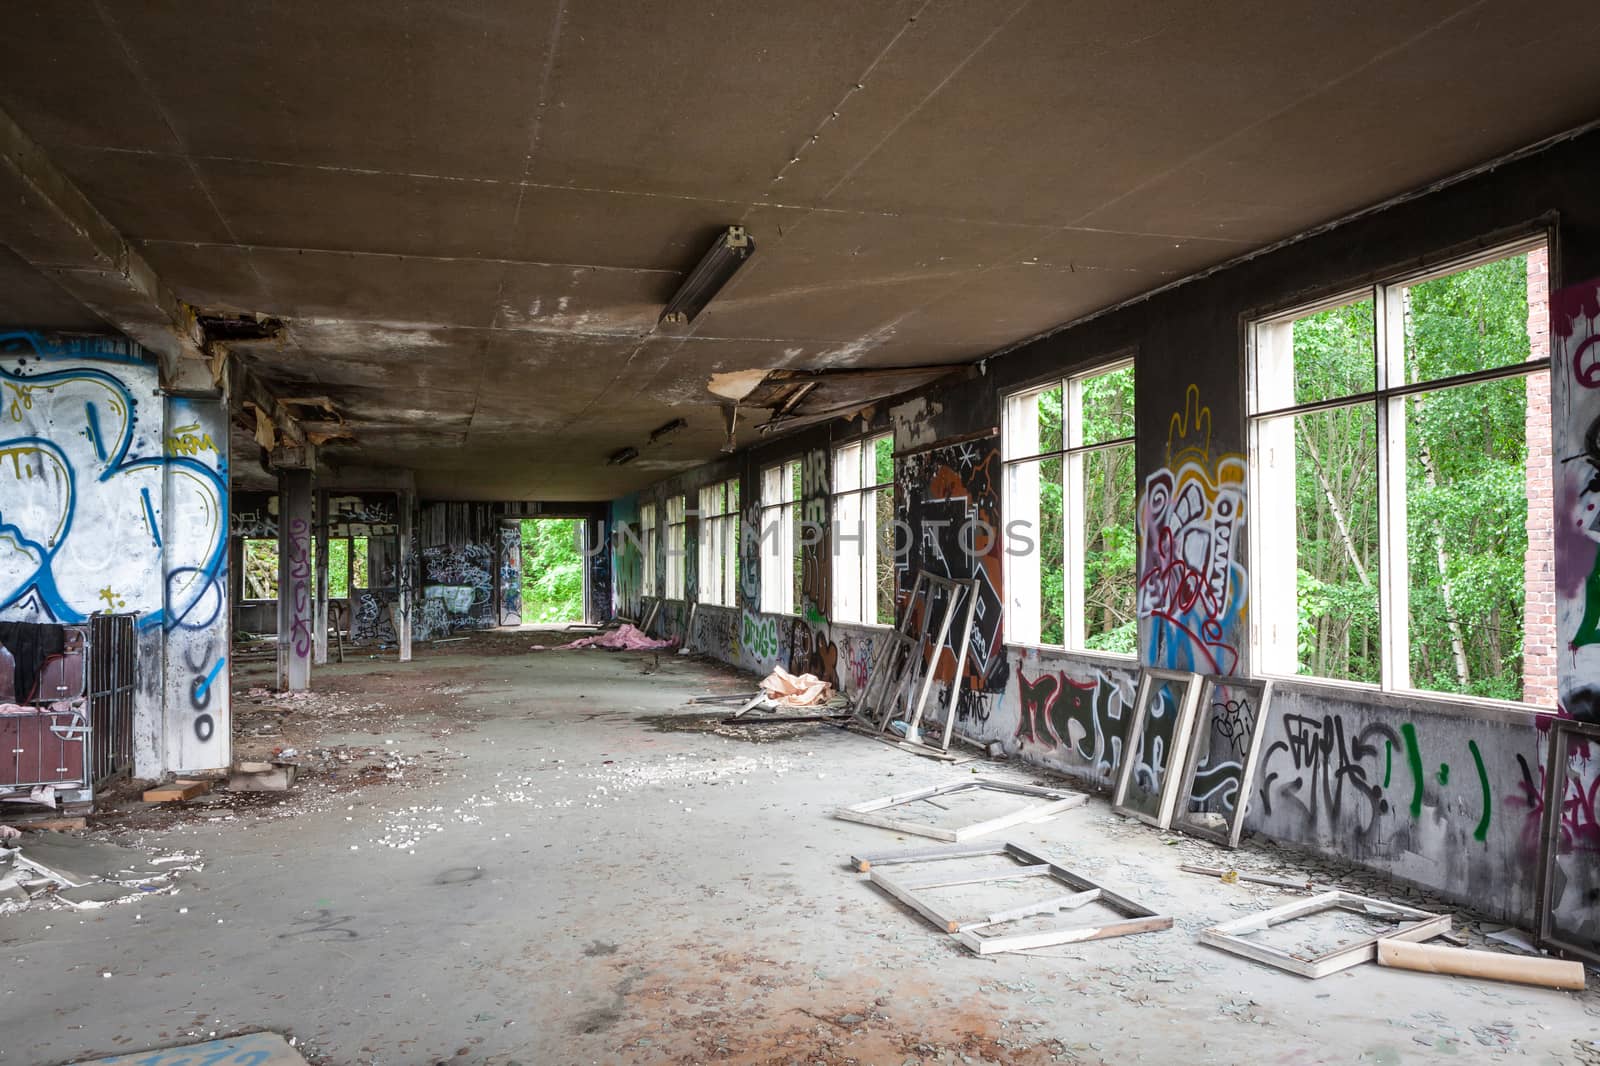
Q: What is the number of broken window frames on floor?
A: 3